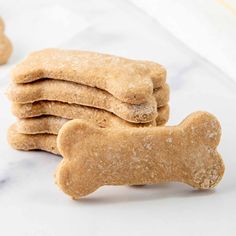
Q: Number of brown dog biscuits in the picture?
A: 7